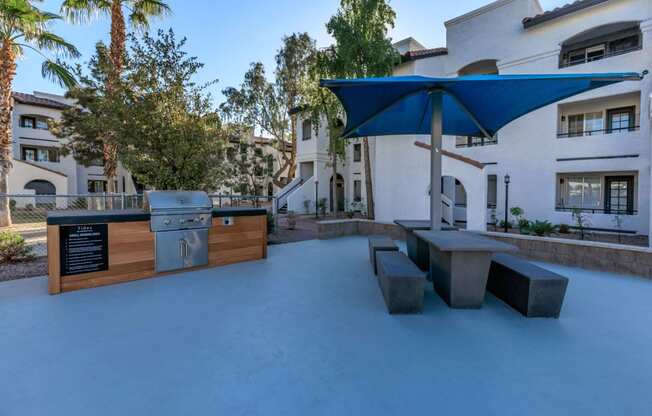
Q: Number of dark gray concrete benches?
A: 3